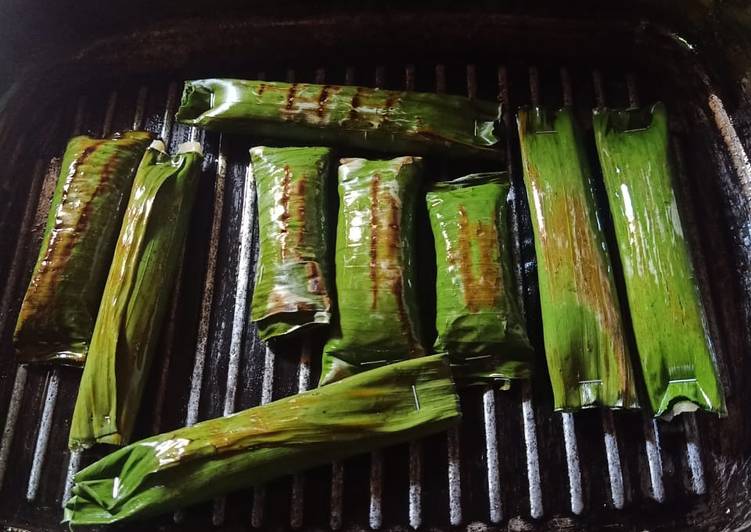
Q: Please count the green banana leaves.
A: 9